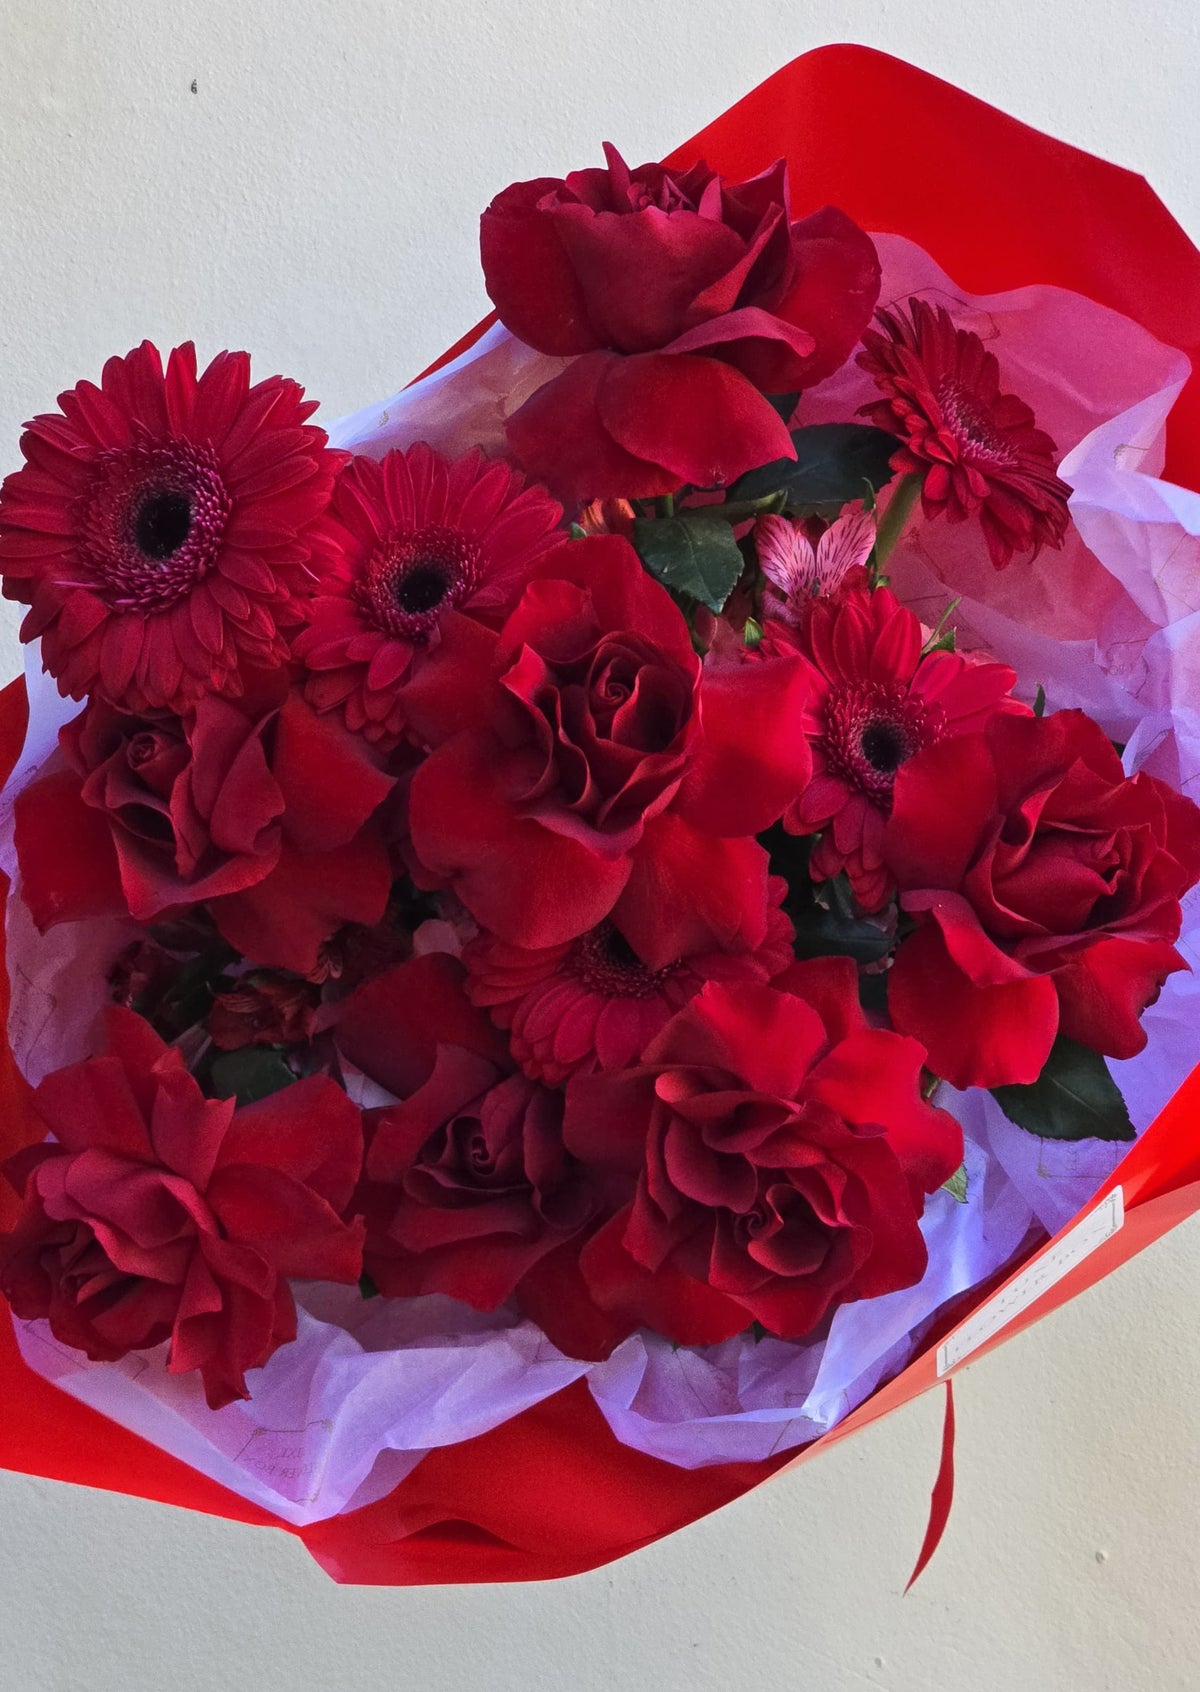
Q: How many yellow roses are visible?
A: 0